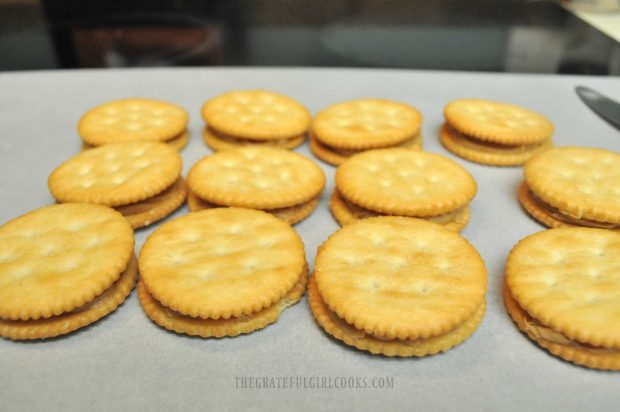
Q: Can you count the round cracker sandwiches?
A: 12